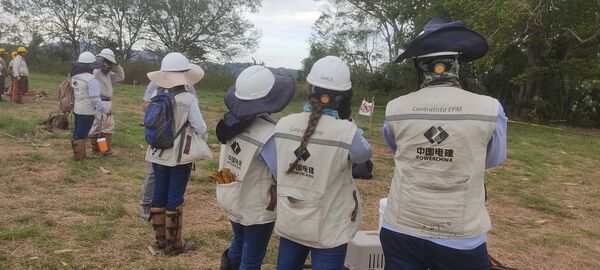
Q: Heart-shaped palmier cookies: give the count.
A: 0